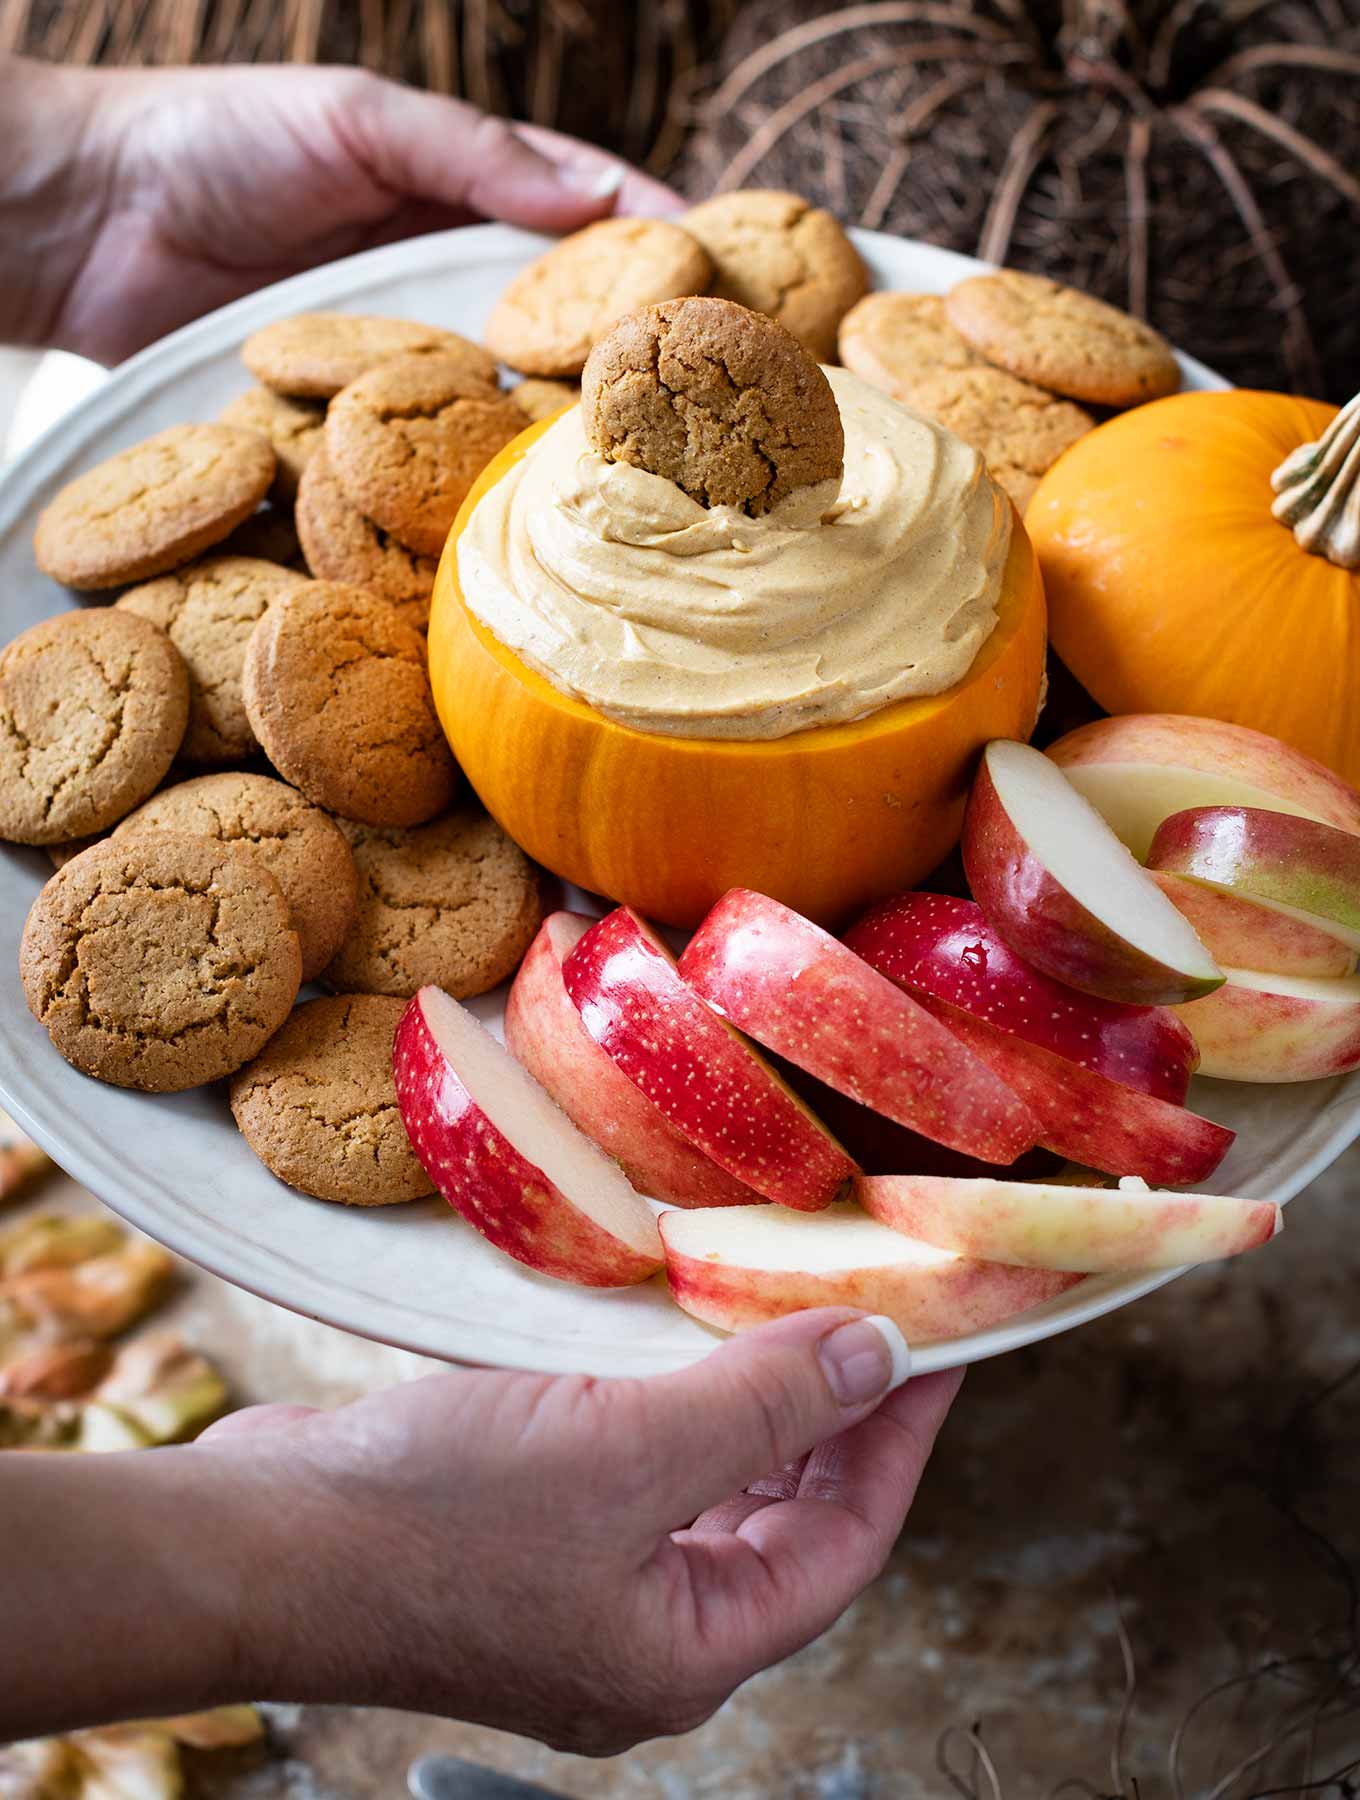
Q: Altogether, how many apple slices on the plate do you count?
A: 13